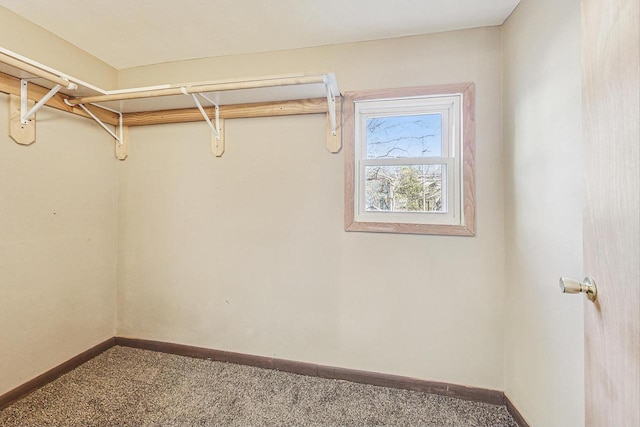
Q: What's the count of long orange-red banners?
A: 0